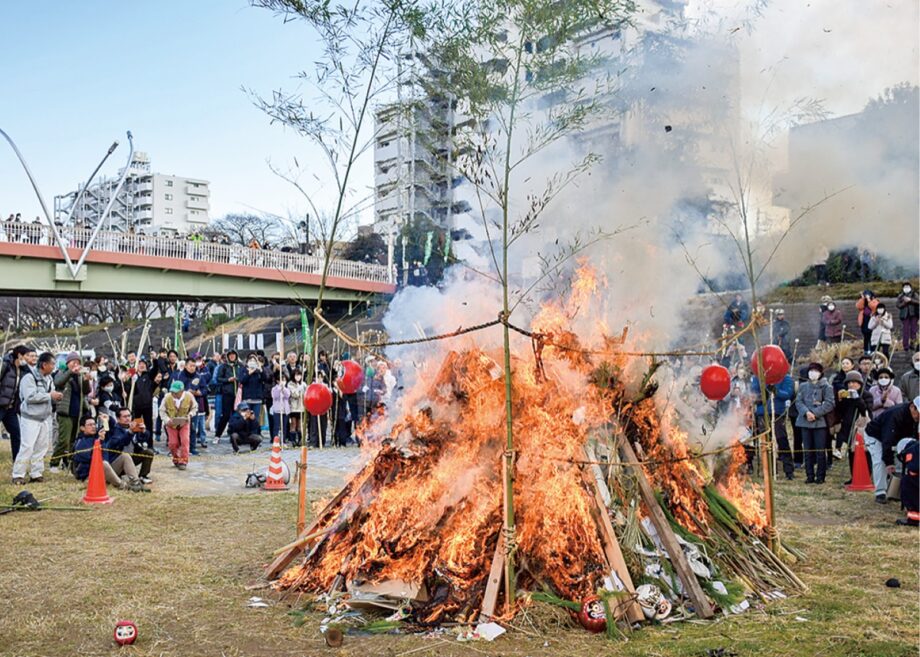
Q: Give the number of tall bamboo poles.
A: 3